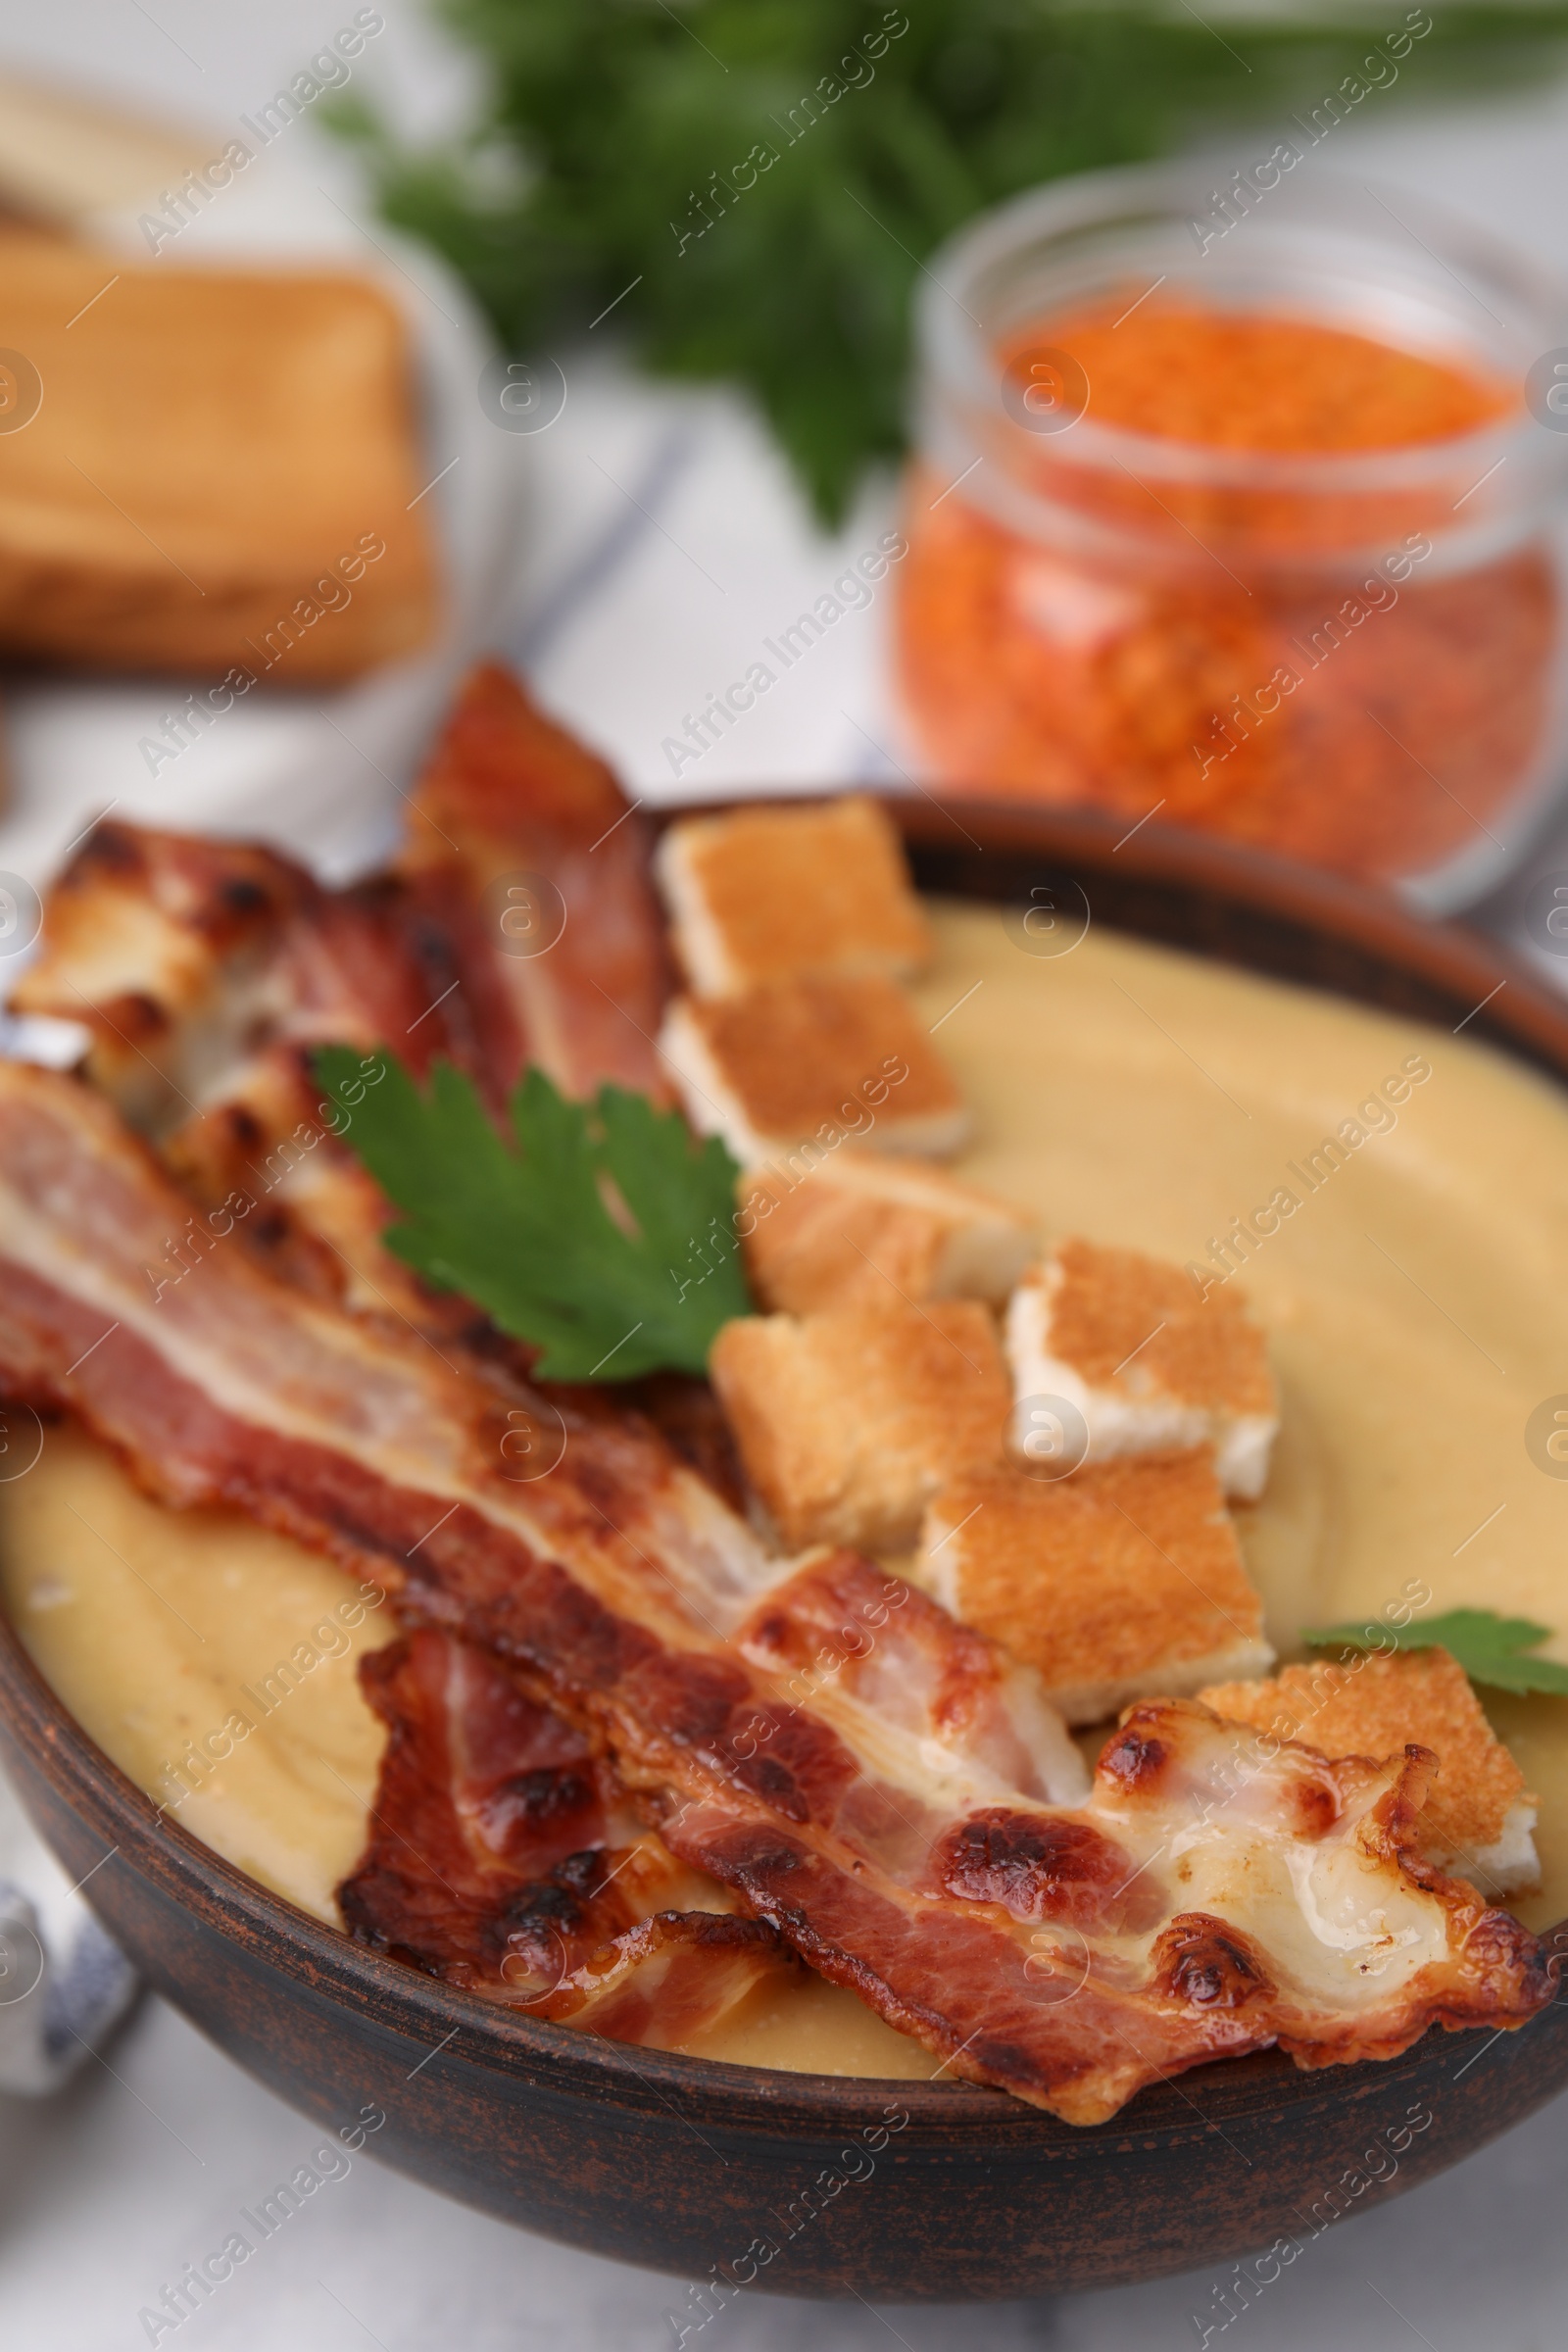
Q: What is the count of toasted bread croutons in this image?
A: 7